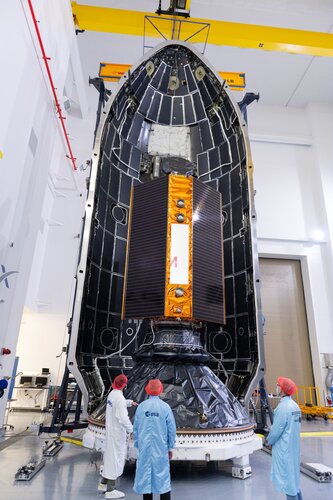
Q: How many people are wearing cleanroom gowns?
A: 3